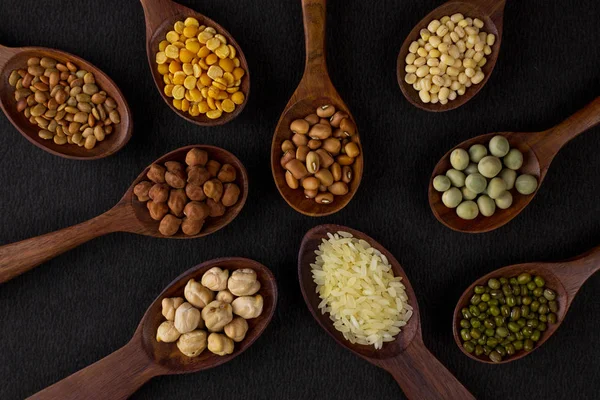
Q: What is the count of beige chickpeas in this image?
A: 12